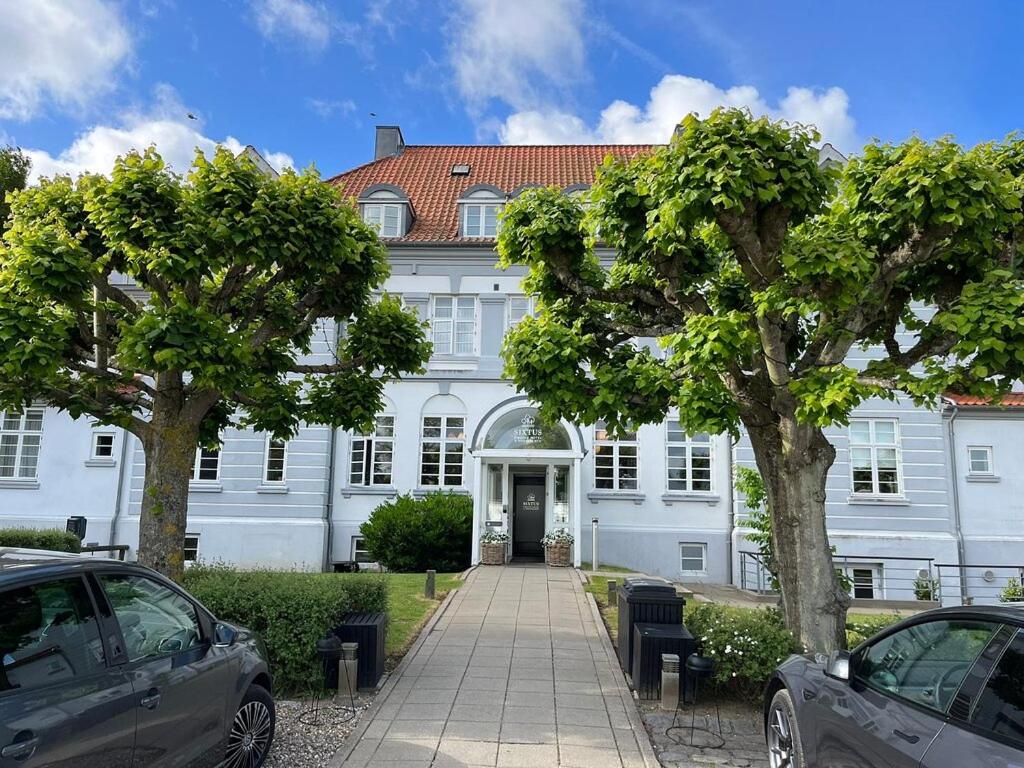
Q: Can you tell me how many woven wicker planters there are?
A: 2